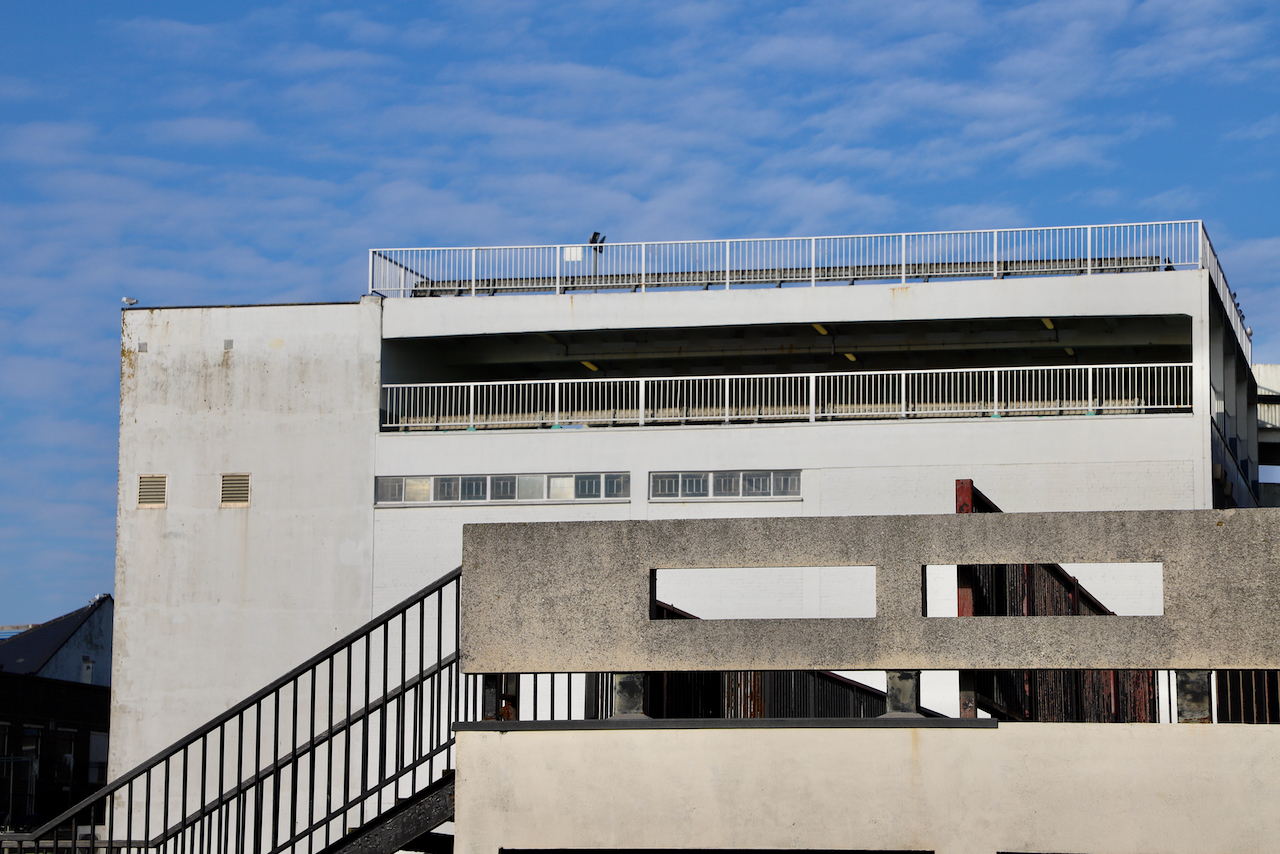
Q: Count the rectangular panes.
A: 14